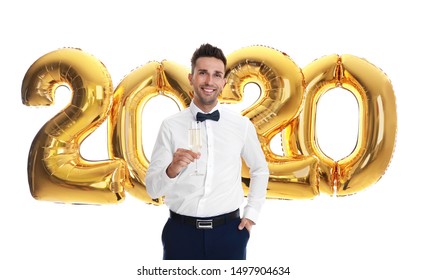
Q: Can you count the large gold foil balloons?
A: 4